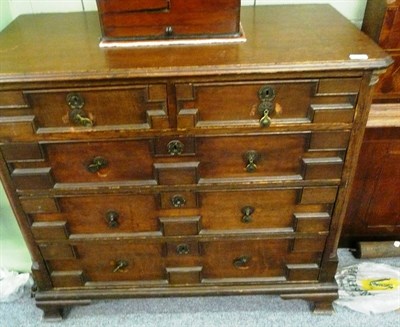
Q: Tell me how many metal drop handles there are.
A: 8